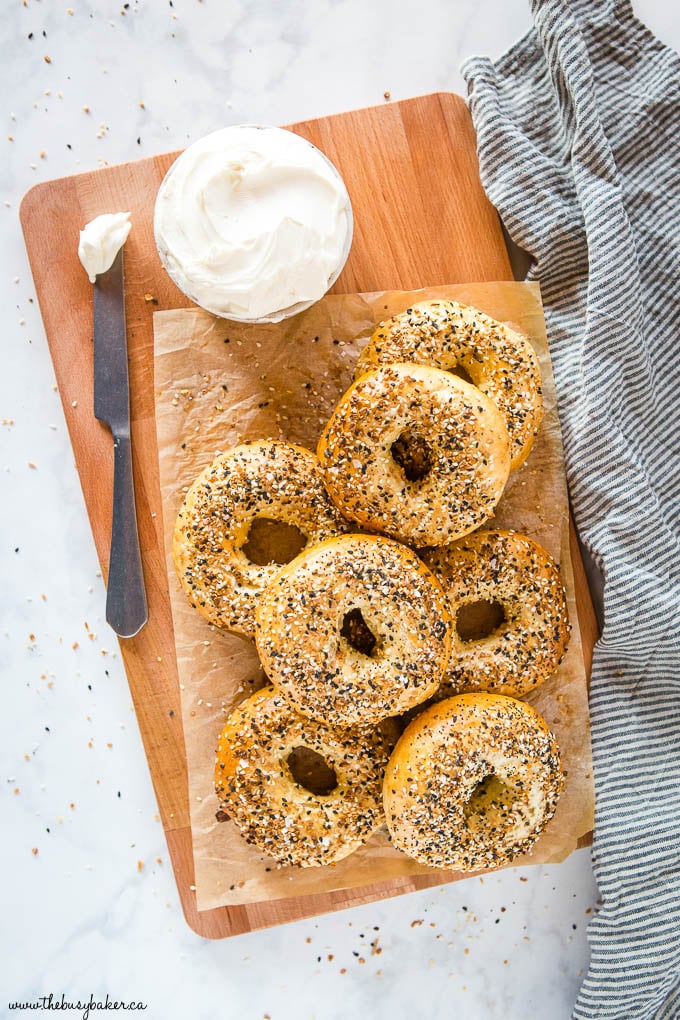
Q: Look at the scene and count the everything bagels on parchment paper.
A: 7